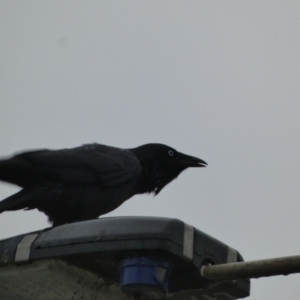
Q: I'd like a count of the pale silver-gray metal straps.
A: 3